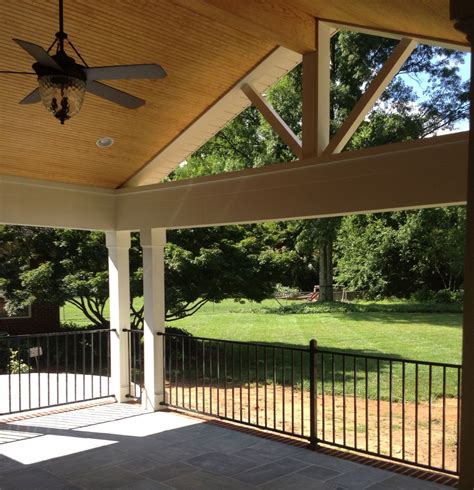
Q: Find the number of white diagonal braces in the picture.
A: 2